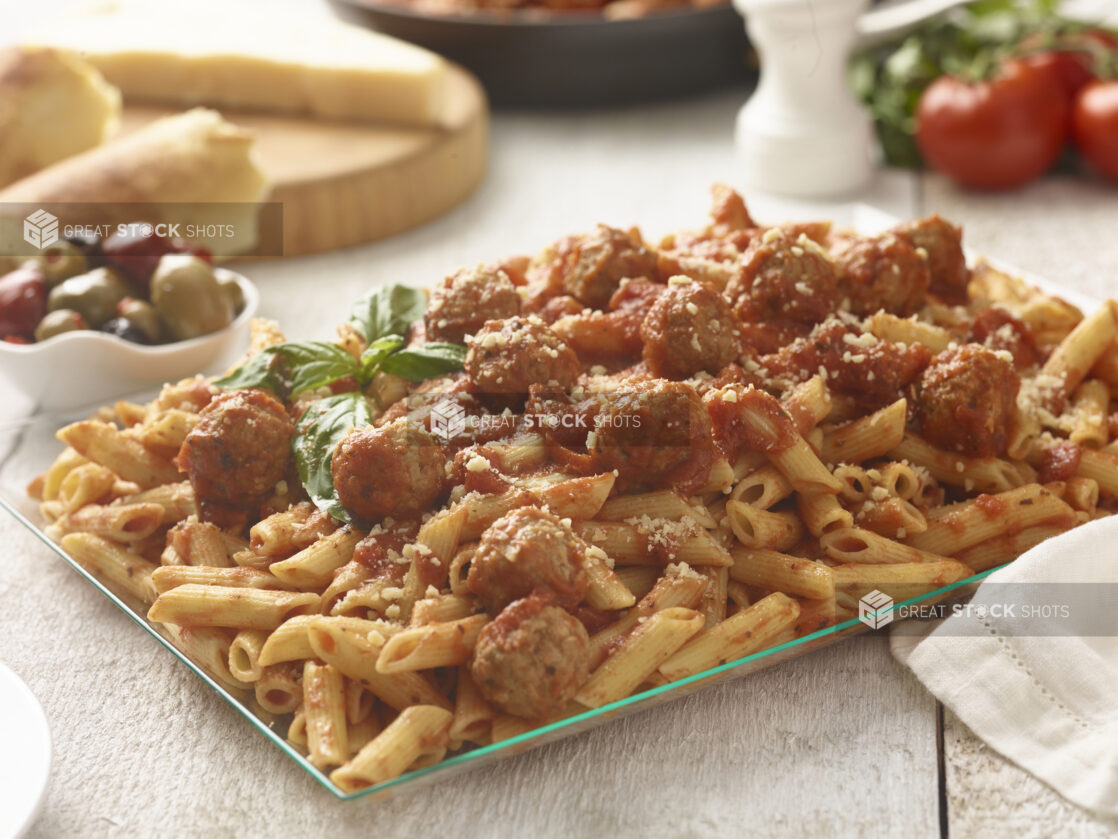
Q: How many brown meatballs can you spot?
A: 13